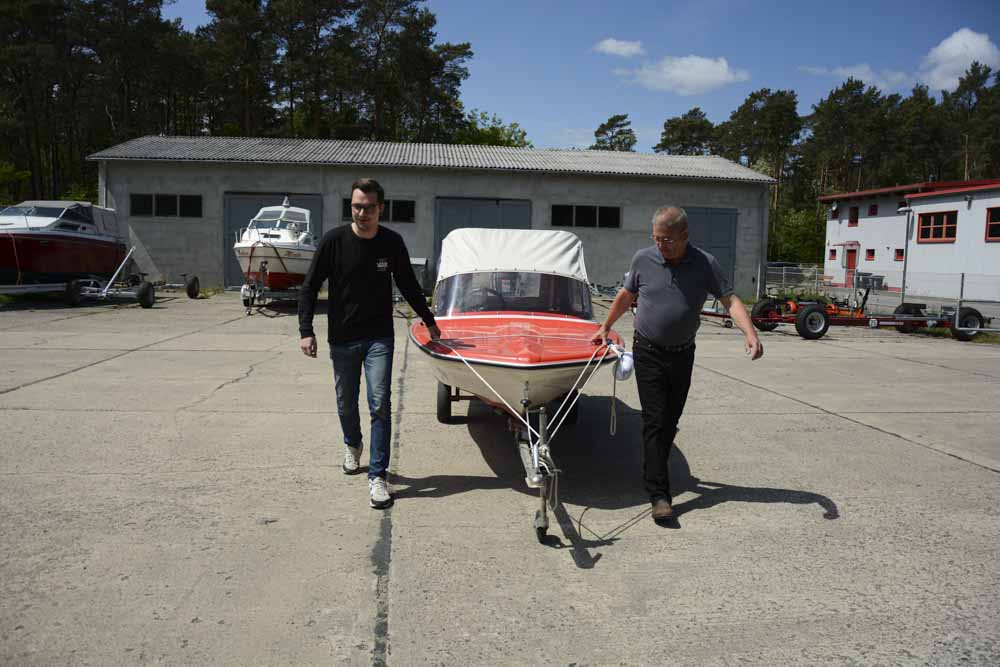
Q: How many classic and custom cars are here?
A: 0